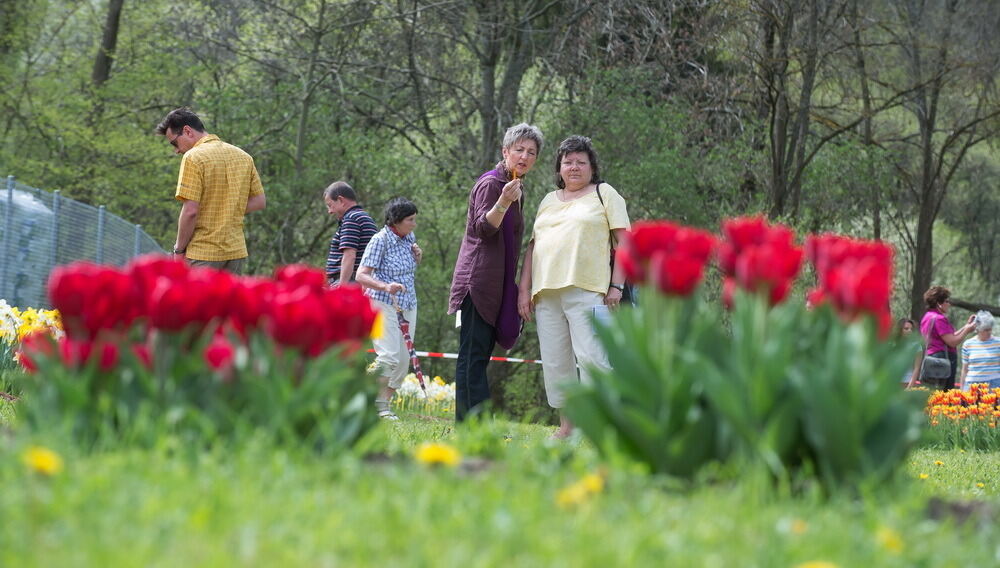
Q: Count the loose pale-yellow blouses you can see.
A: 1